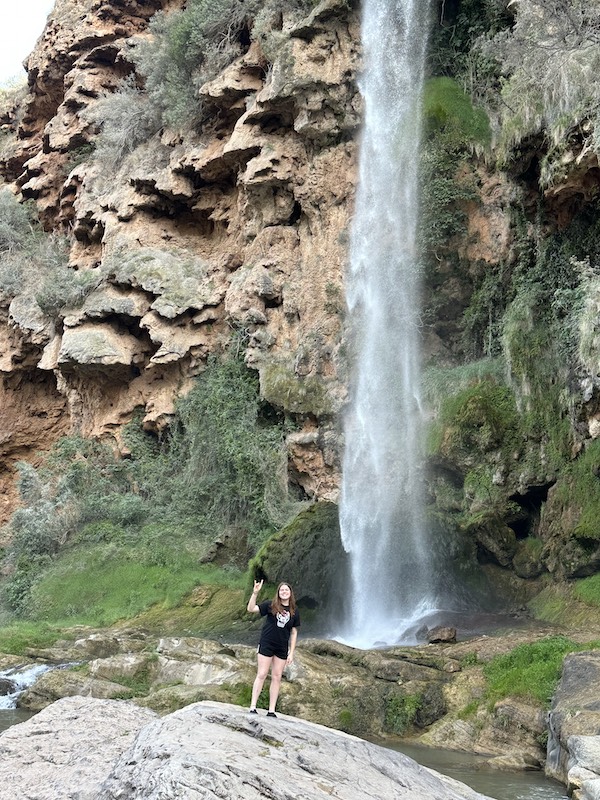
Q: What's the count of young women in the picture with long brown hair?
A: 1